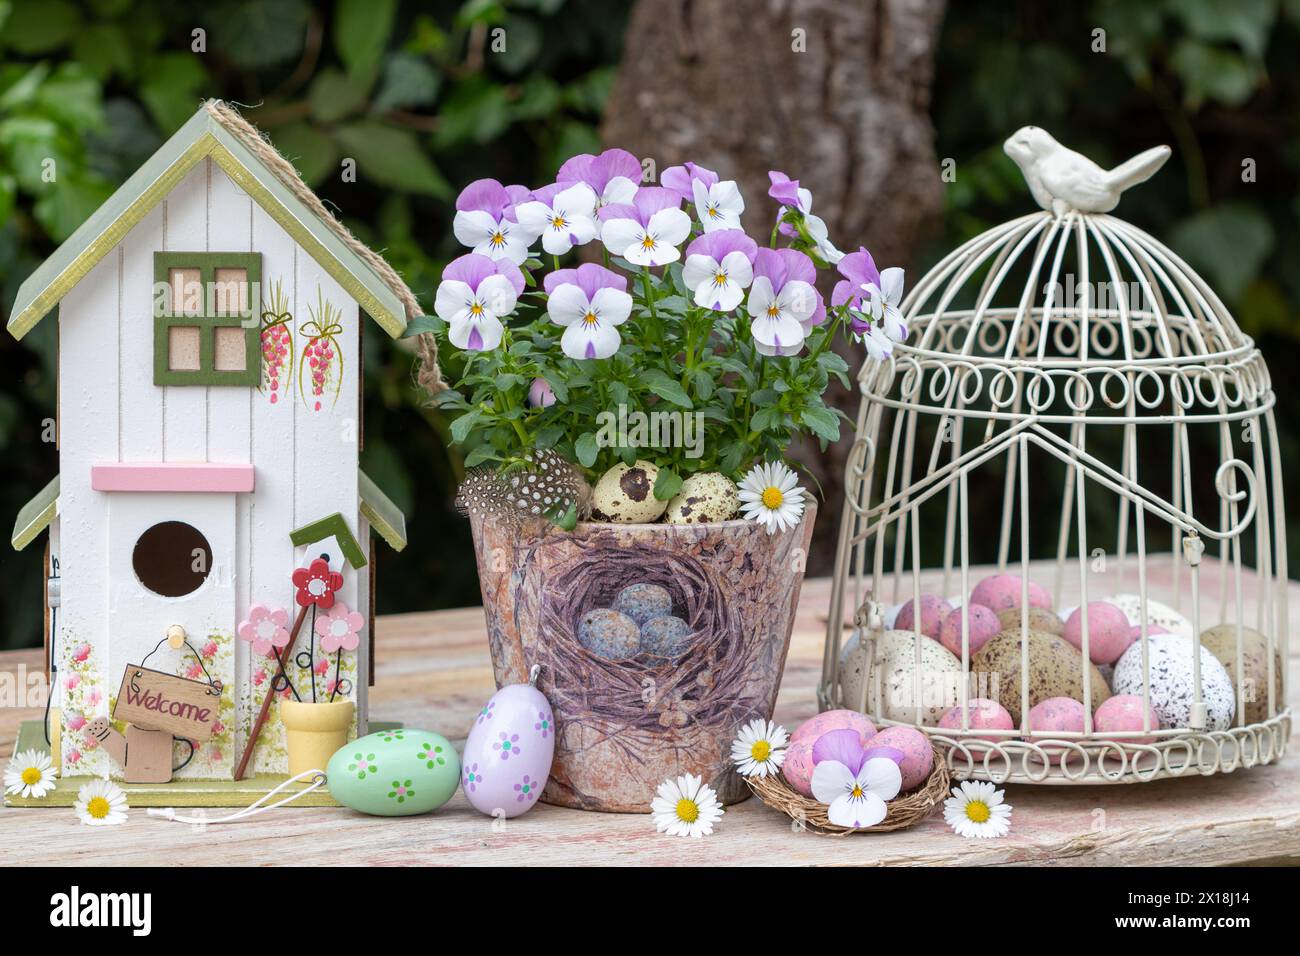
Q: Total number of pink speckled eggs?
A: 11